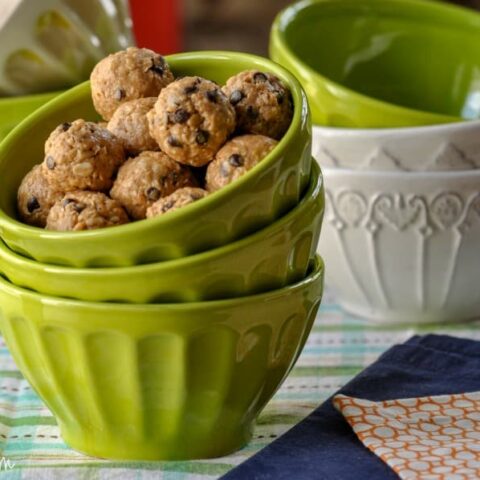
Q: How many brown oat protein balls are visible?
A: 10